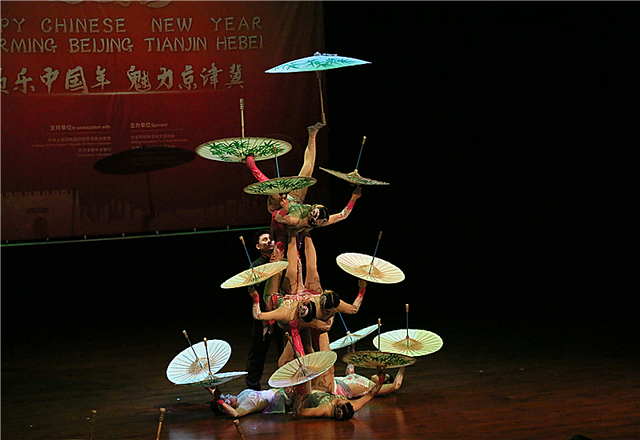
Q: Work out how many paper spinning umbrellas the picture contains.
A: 12